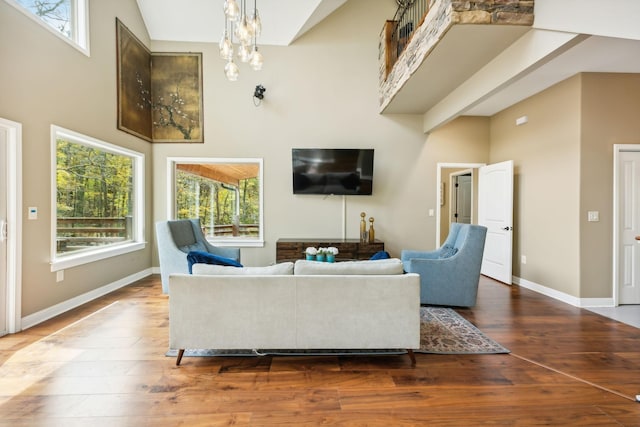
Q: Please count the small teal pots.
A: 3